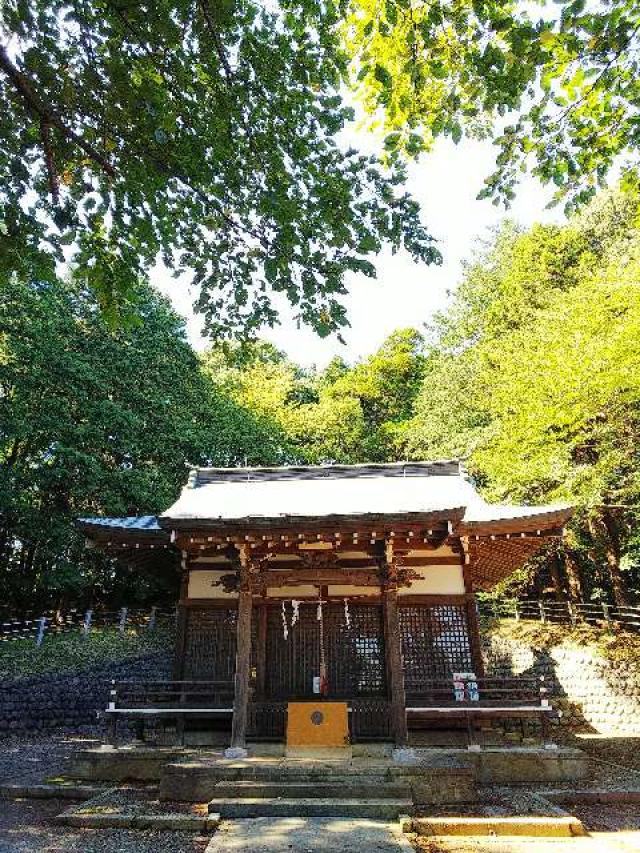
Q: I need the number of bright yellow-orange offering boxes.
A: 1